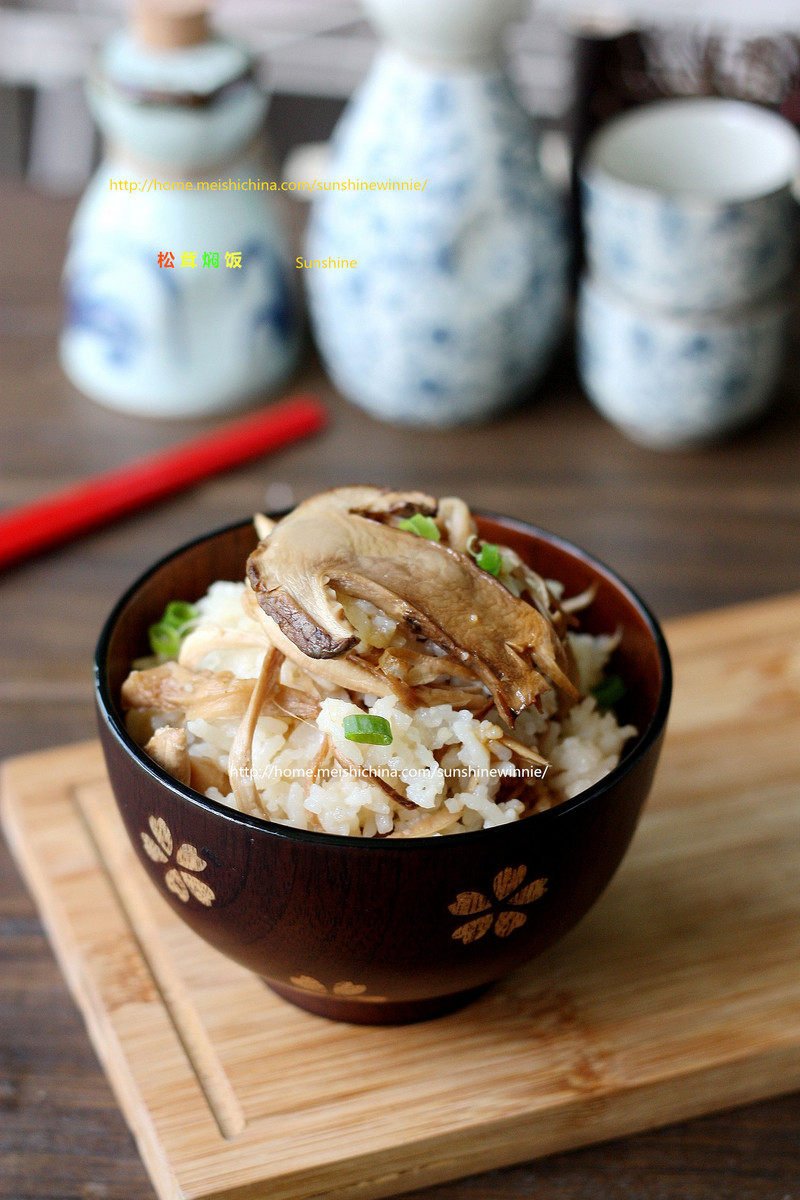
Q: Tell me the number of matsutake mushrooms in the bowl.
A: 1